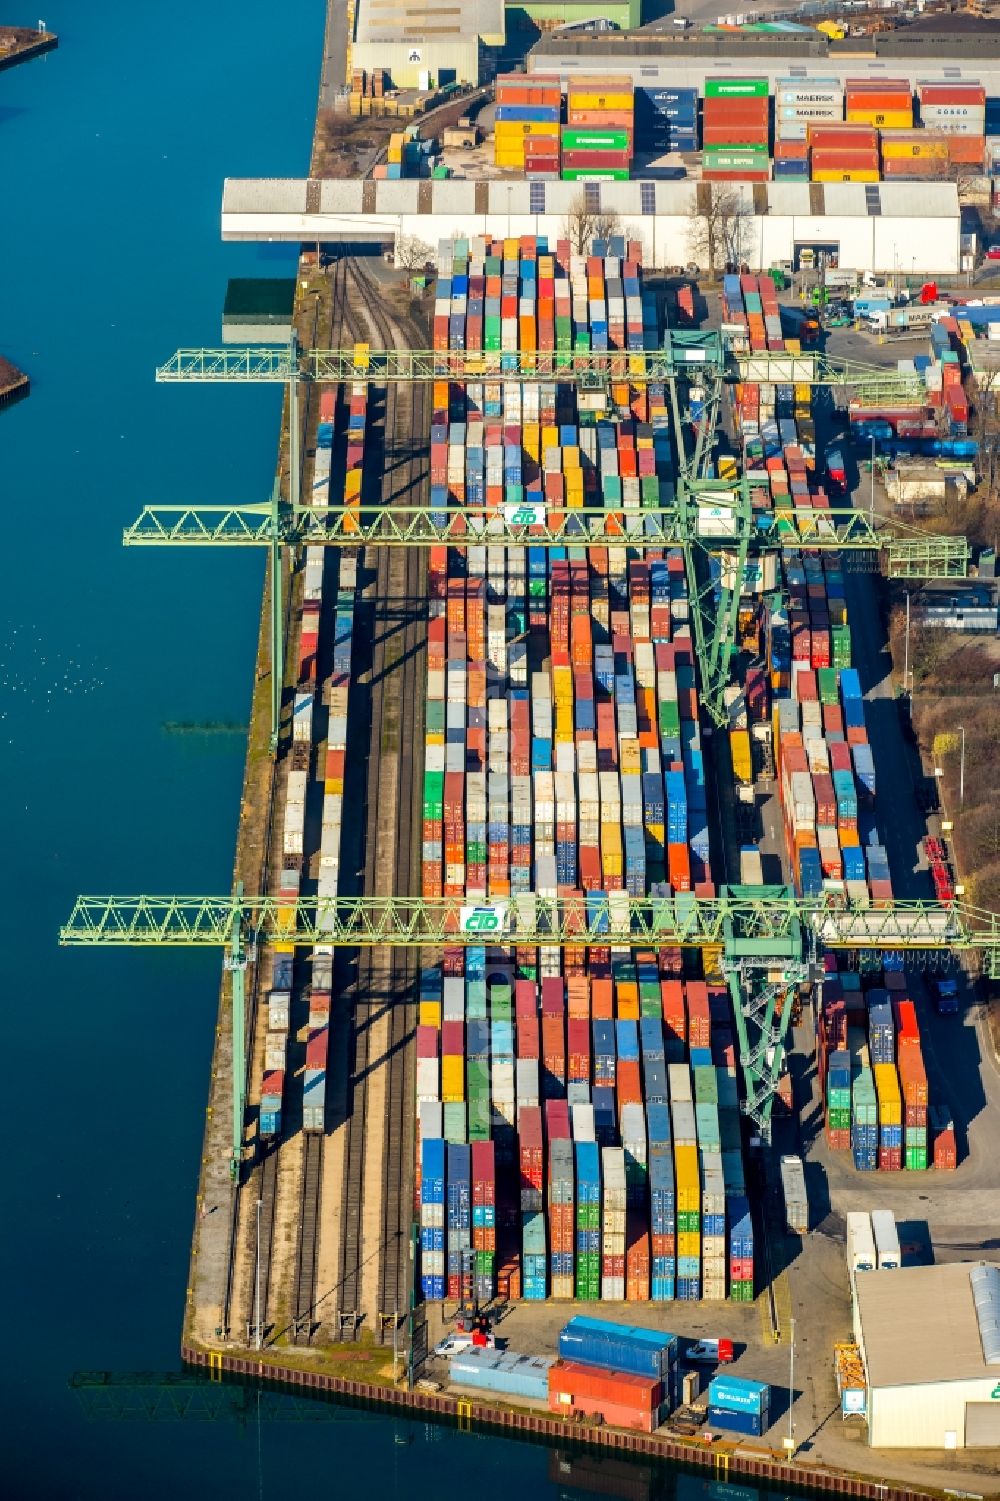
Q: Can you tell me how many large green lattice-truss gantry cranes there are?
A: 3